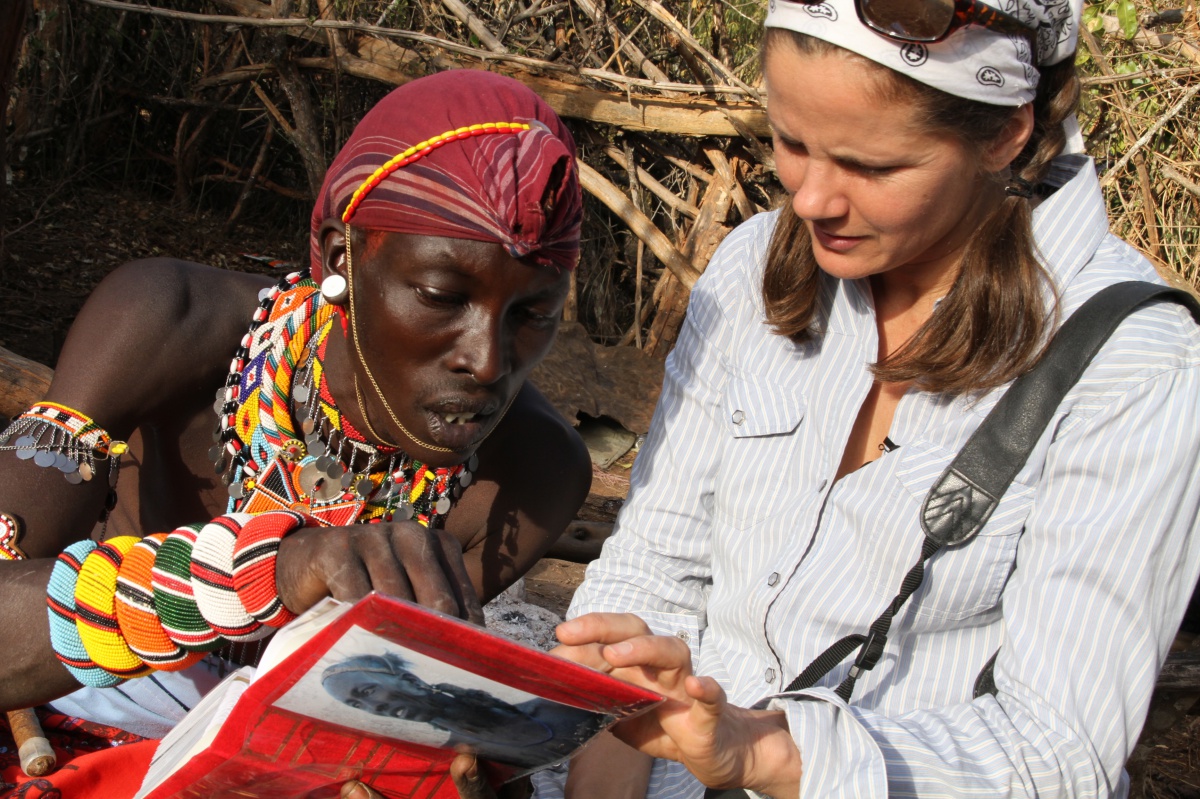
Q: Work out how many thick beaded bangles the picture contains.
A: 6